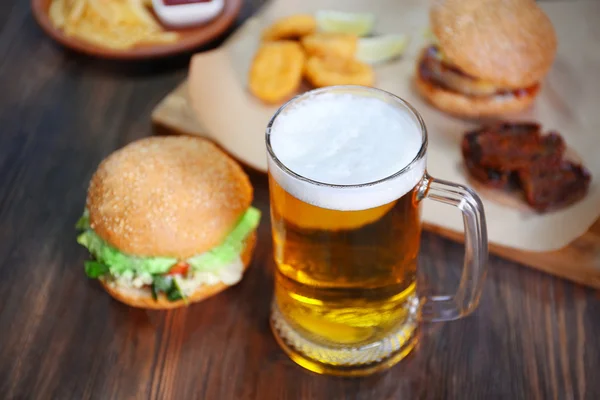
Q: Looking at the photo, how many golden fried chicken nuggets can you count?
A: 4